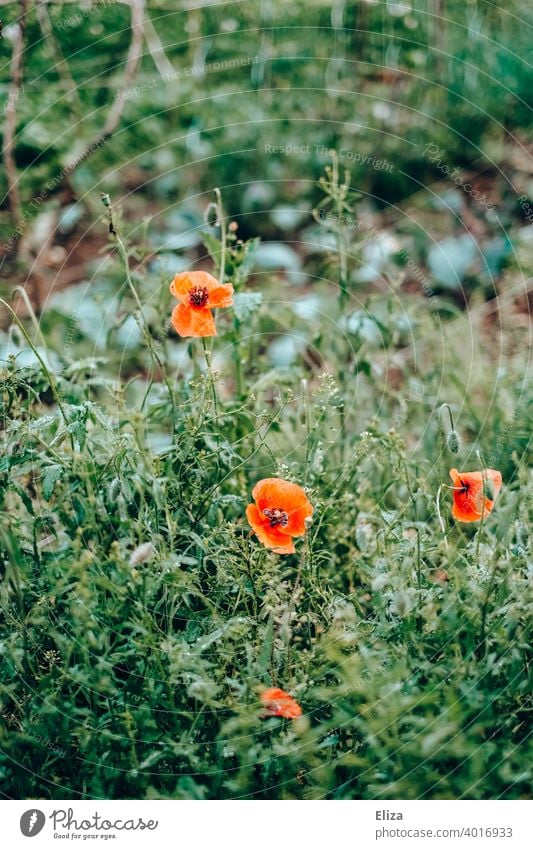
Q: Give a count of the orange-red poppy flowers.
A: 4